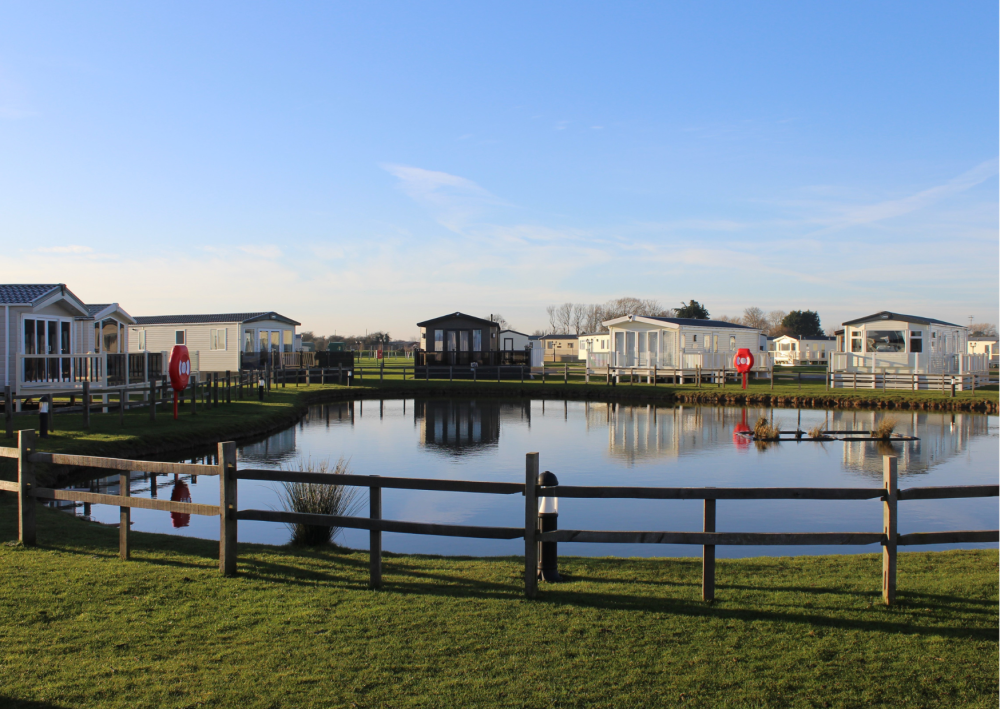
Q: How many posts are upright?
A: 7